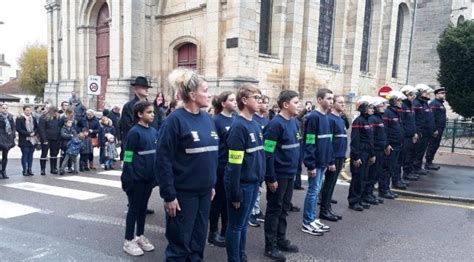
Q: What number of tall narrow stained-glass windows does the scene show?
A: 4